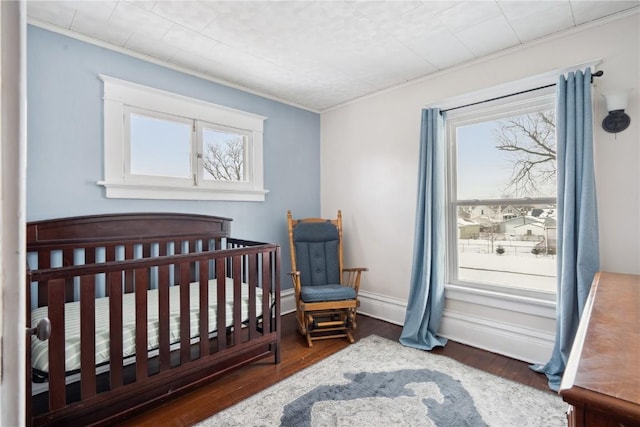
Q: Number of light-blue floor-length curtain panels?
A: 2